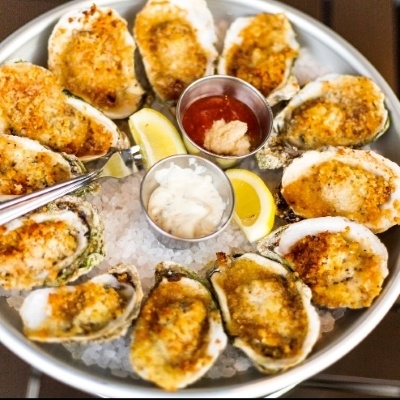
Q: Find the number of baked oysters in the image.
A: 12